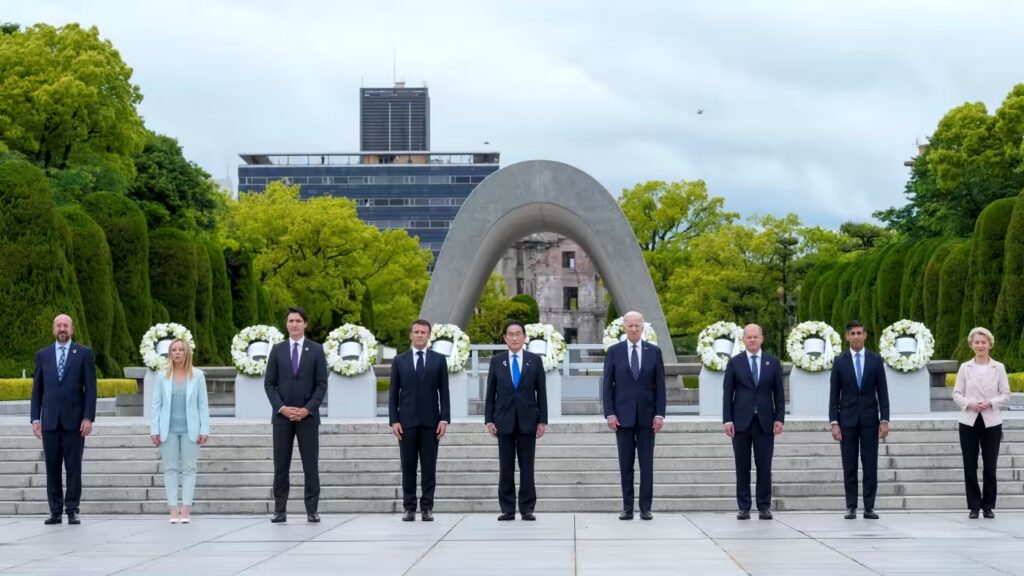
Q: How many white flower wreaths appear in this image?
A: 9